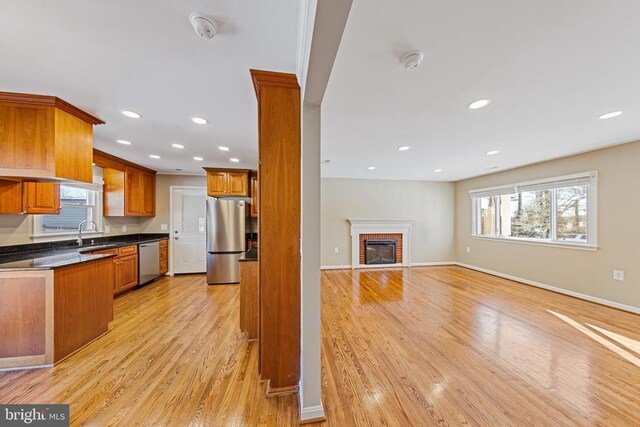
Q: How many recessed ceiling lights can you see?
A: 14